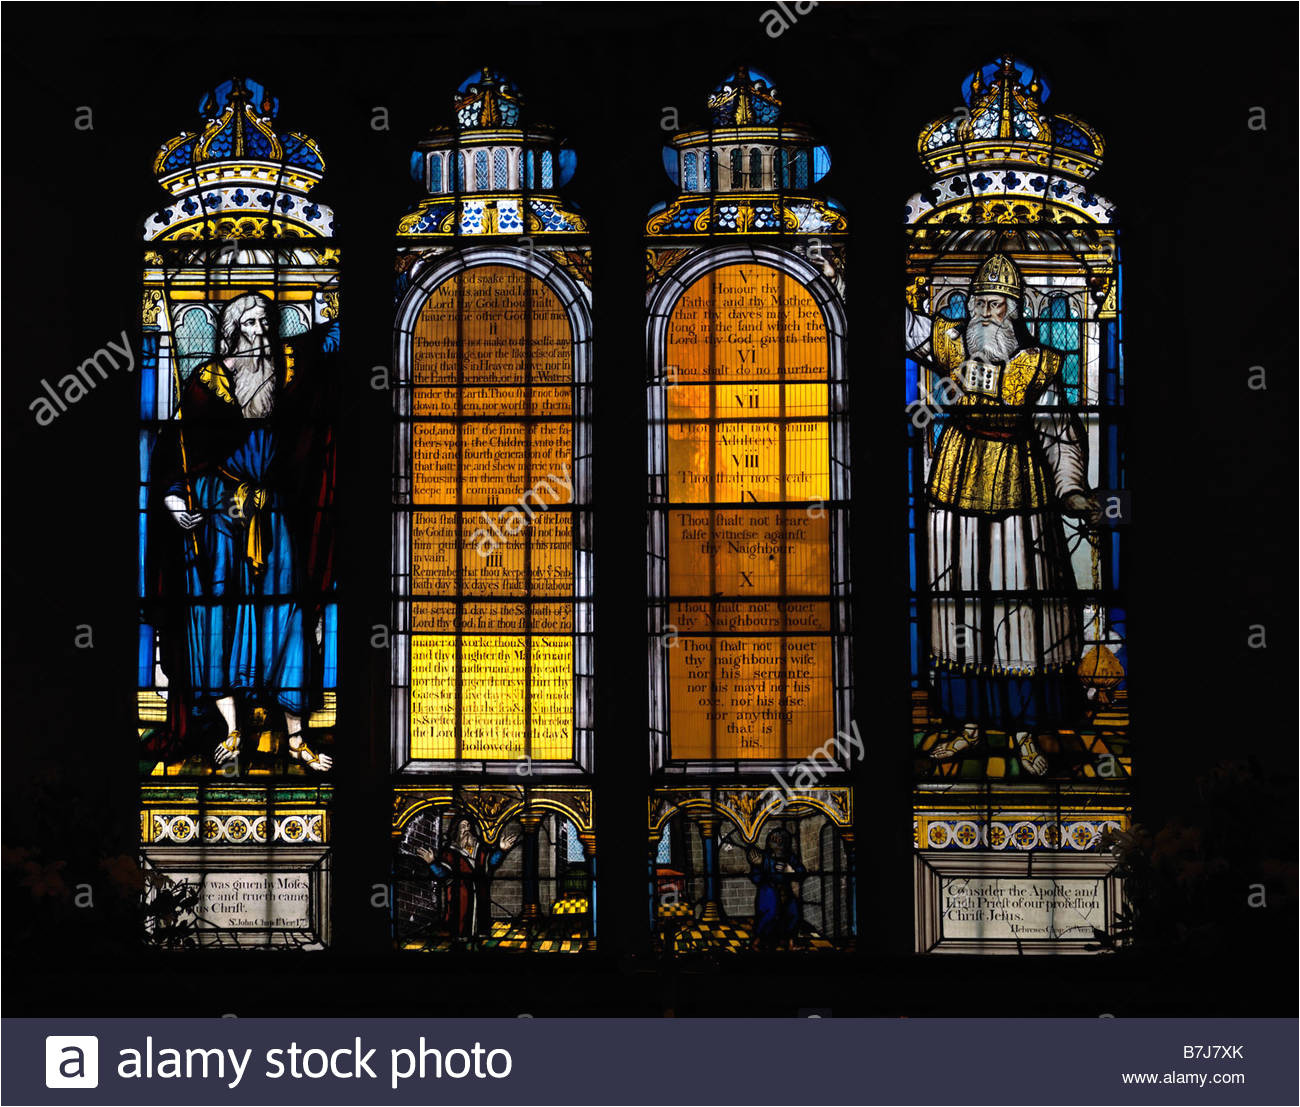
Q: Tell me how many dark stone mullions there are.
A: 3